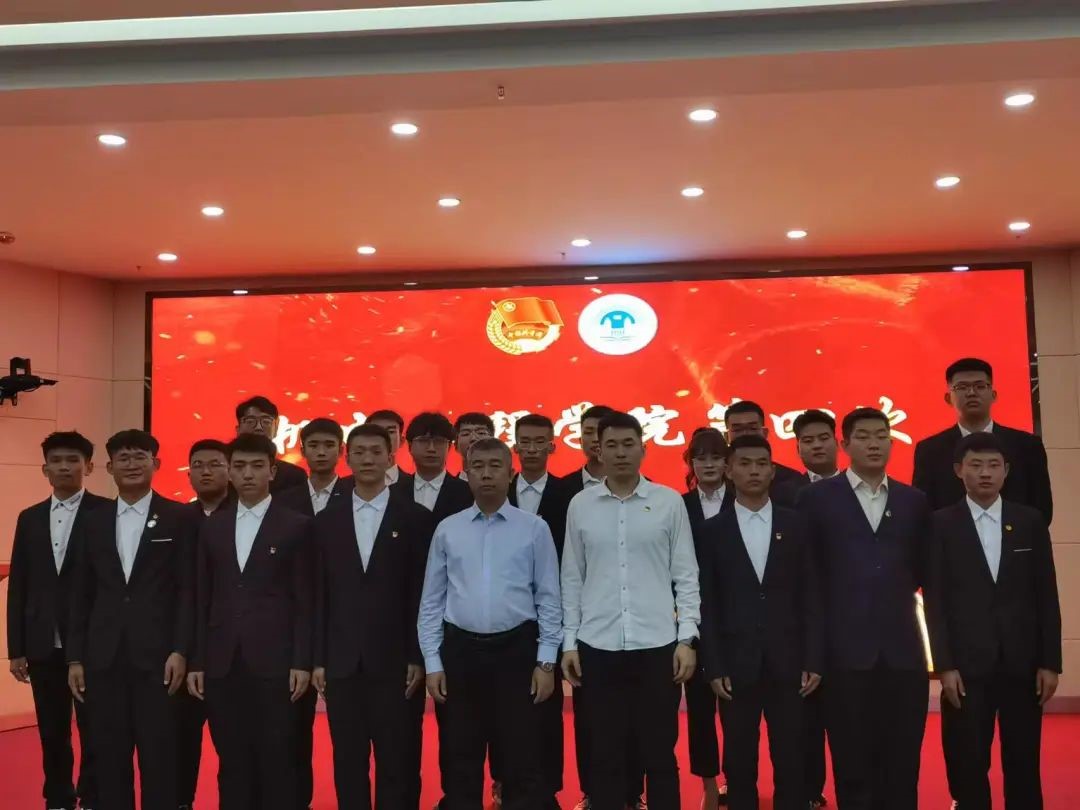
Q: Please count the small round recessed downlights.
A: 13